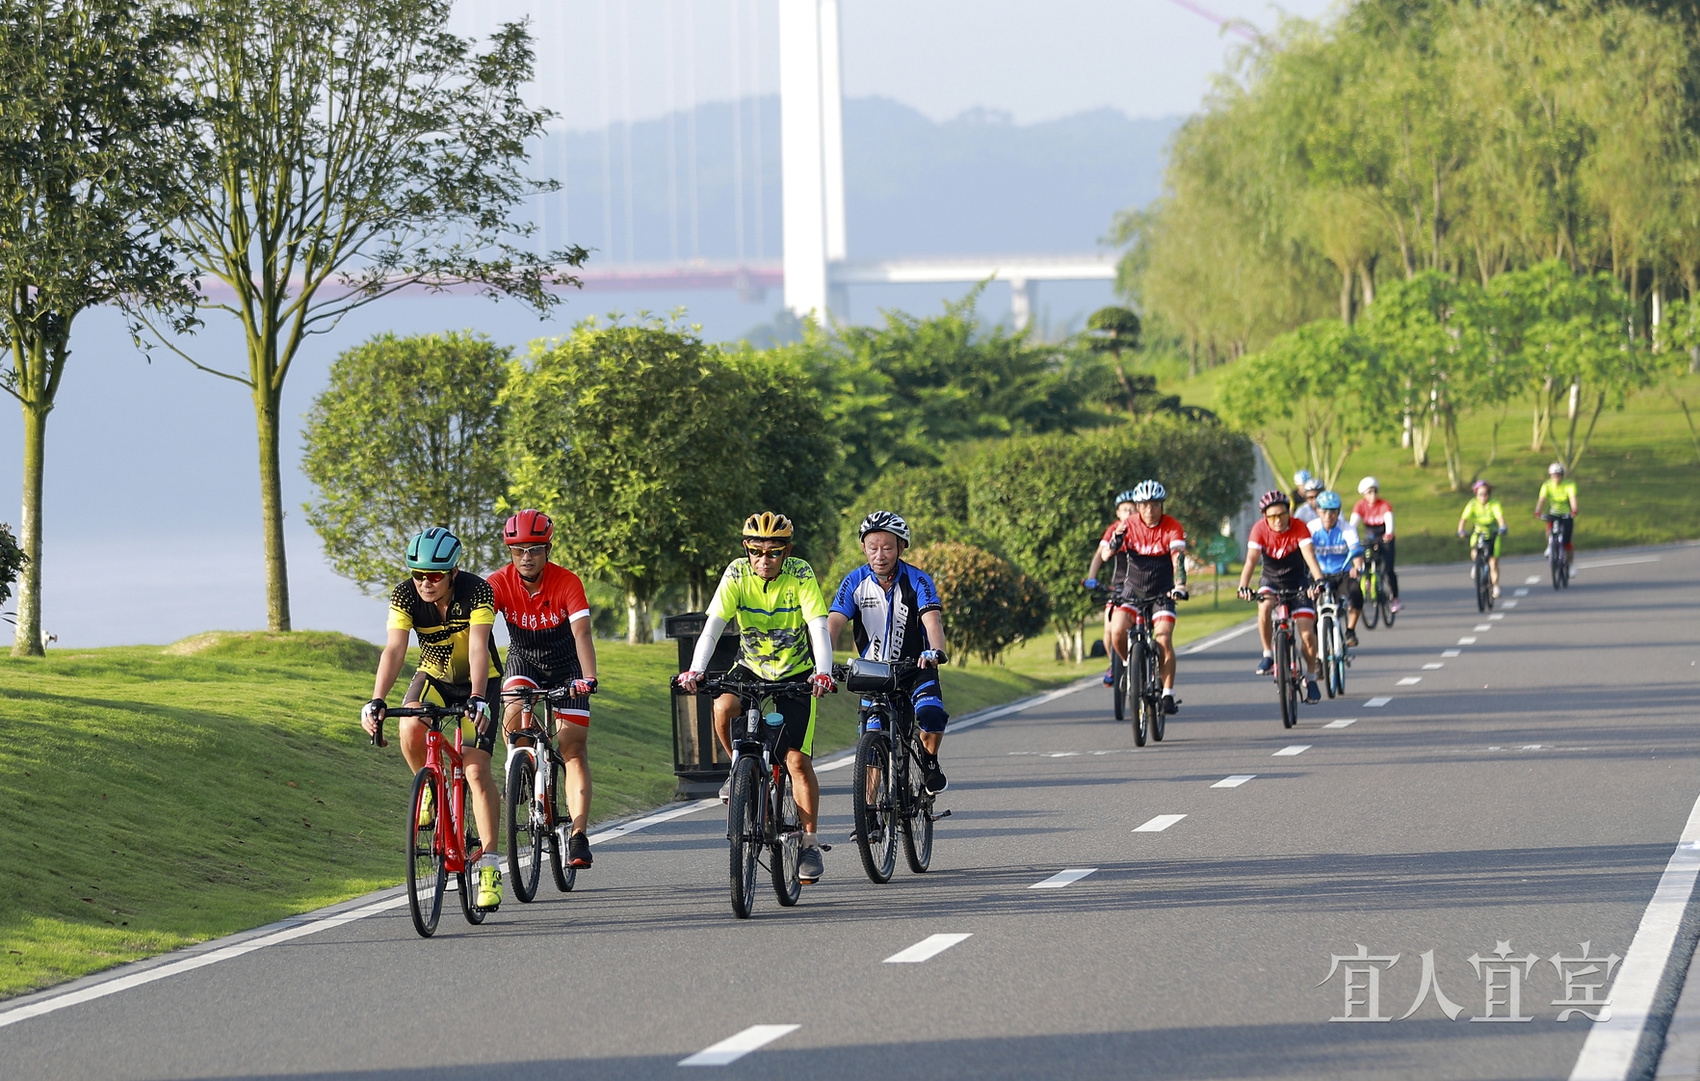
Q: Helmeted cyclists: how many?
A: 13